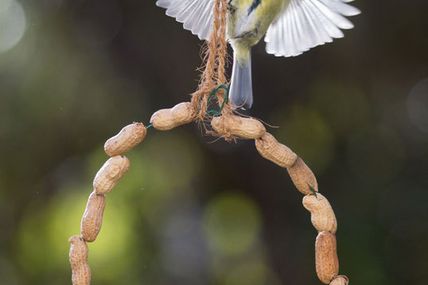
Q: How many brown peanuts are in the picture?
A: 11